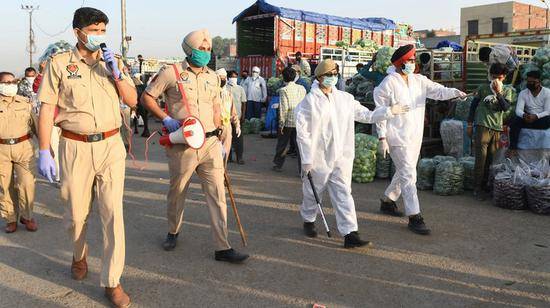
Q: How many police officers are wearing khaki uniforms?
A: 3